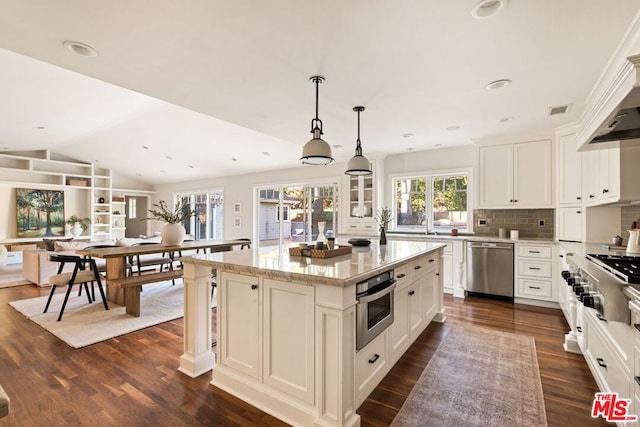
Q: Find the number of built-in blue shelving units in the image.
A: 0